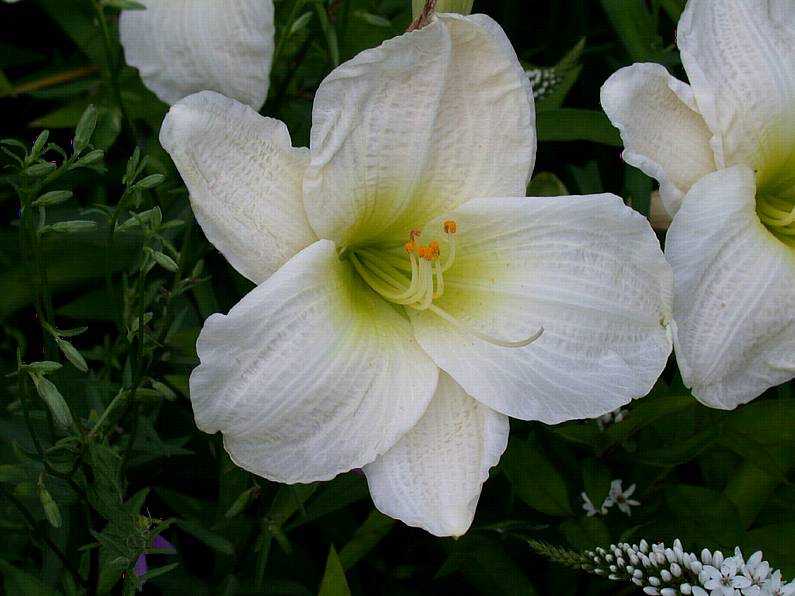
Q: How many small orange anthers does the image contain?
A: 6